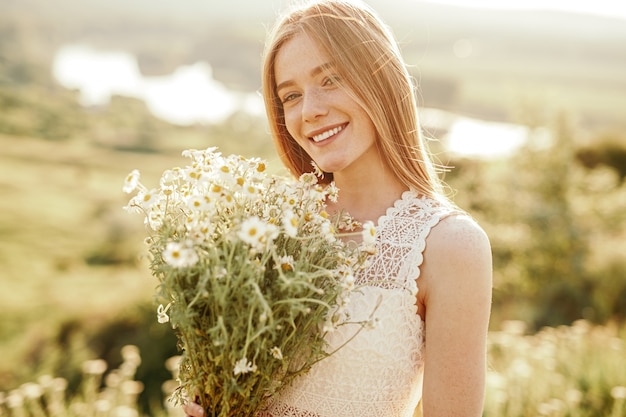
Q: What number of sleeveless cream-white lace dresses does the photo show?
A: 1